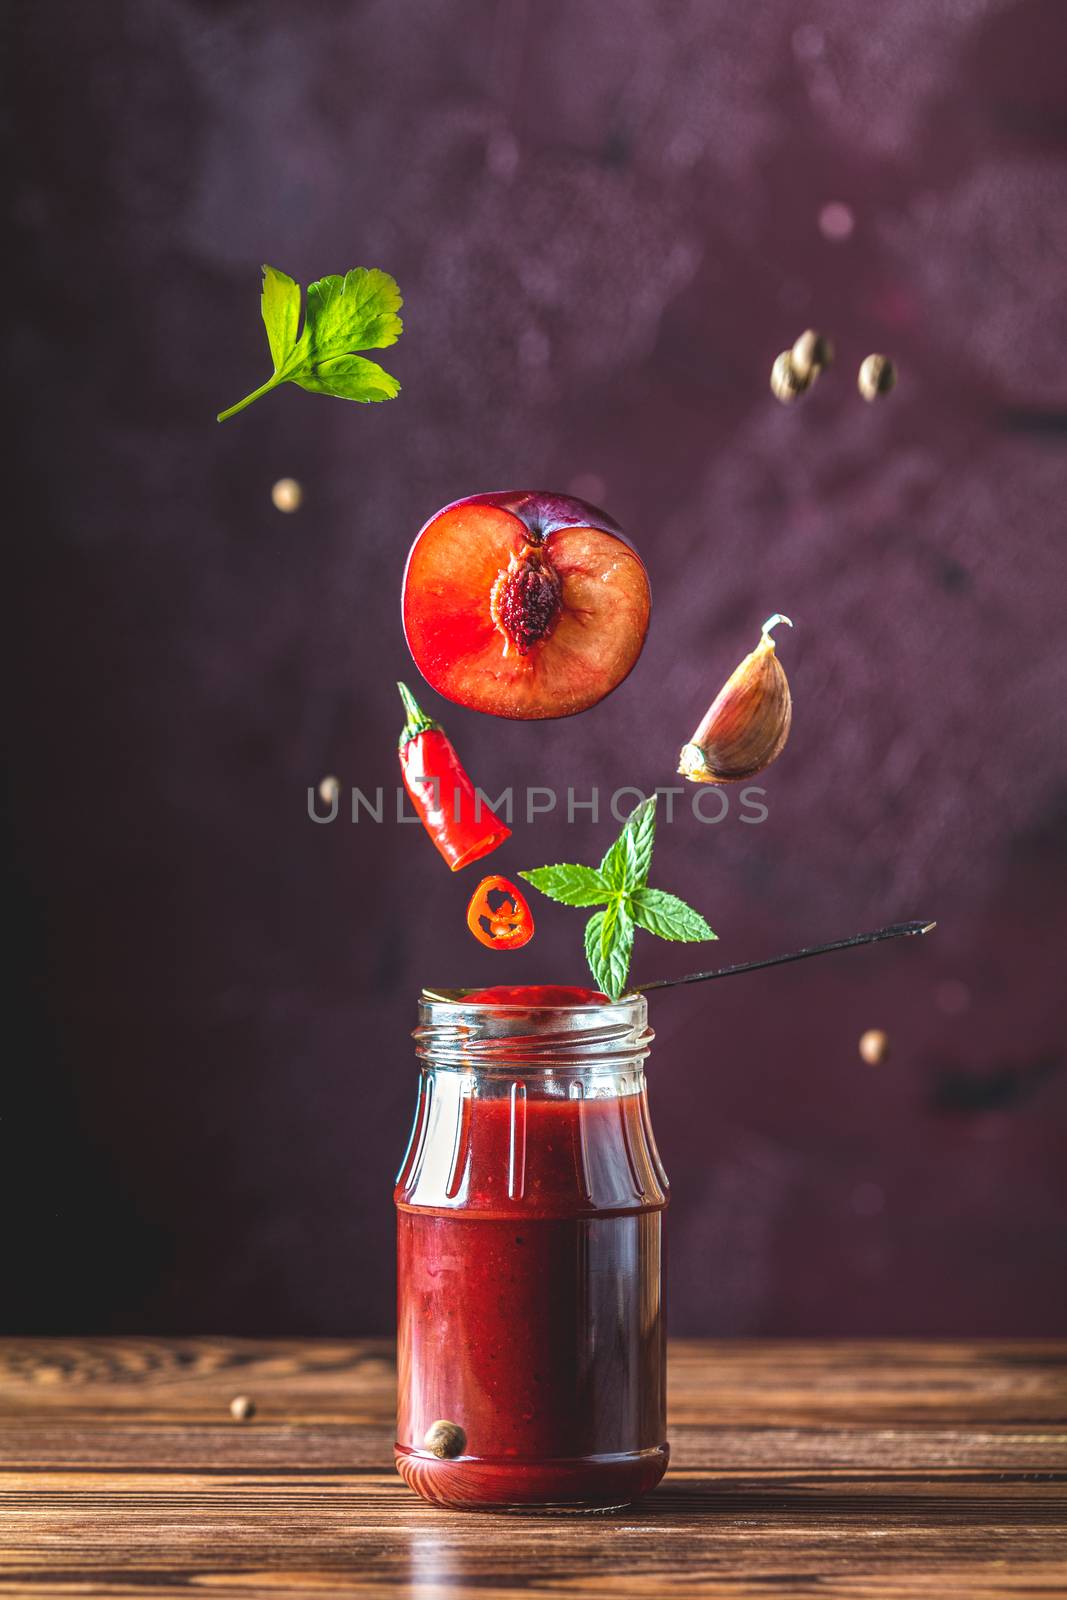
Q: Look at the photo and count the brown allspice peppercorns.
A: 8